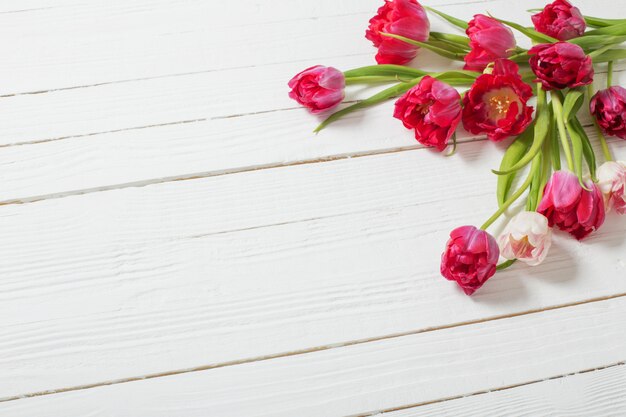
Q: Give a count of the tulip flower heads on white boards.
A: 12